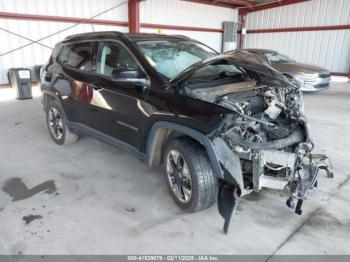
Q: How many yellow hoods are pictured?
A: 0